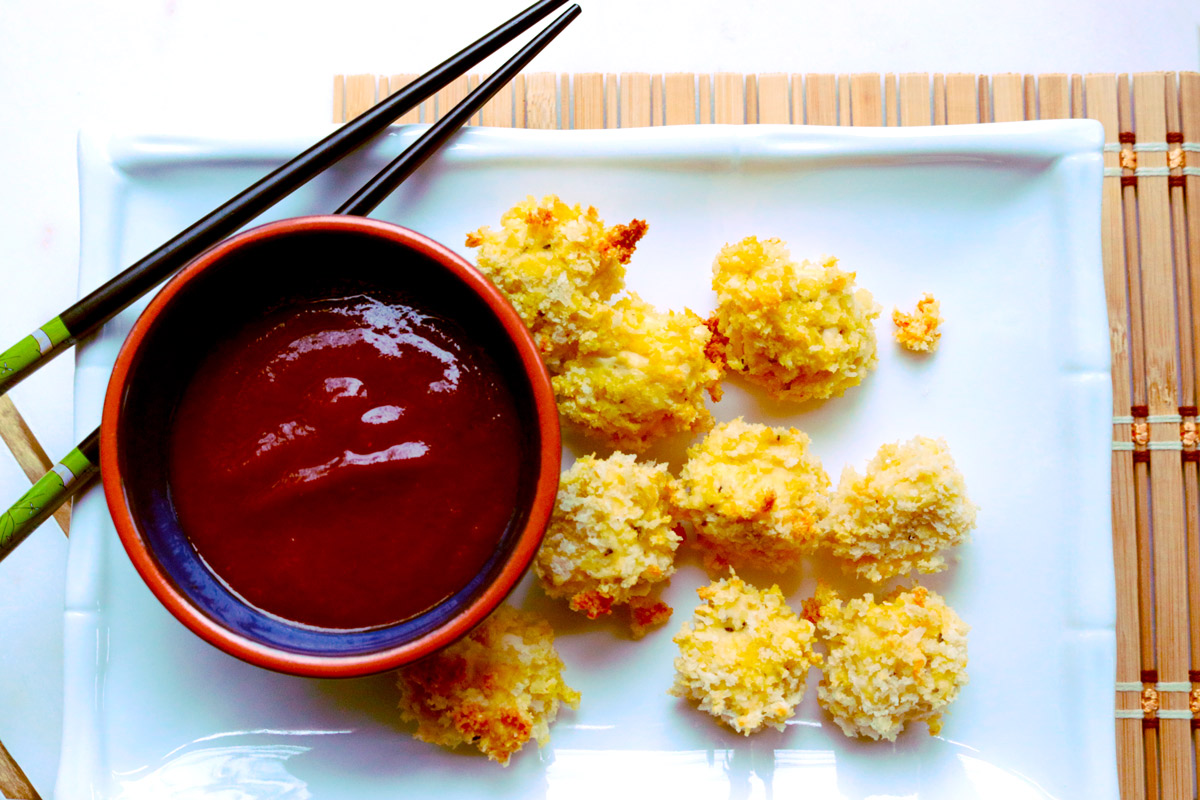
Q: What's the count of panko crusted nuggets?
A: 9